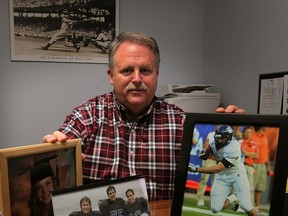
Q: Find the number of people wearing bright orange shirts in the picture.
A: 2